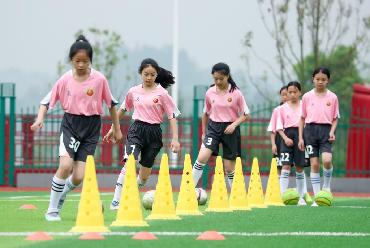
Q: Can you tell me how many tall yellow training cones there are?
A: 8